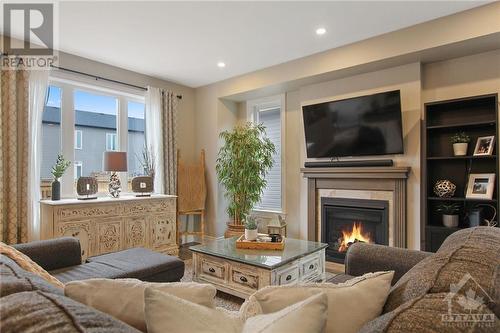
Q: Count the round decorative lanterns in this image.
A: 2